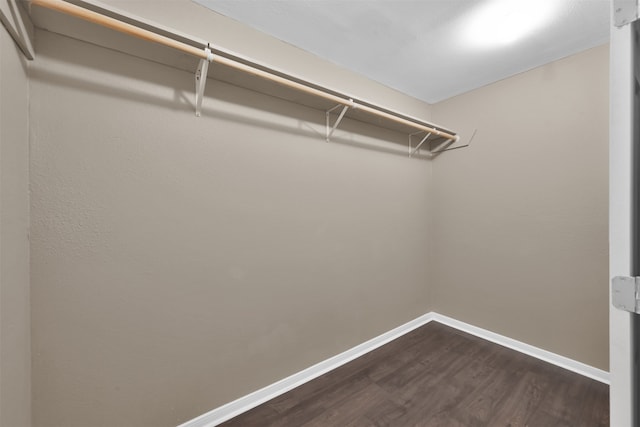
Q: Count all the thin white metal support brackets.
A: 3